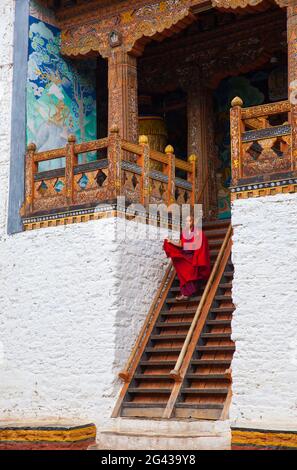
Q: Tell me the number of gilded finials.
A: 7